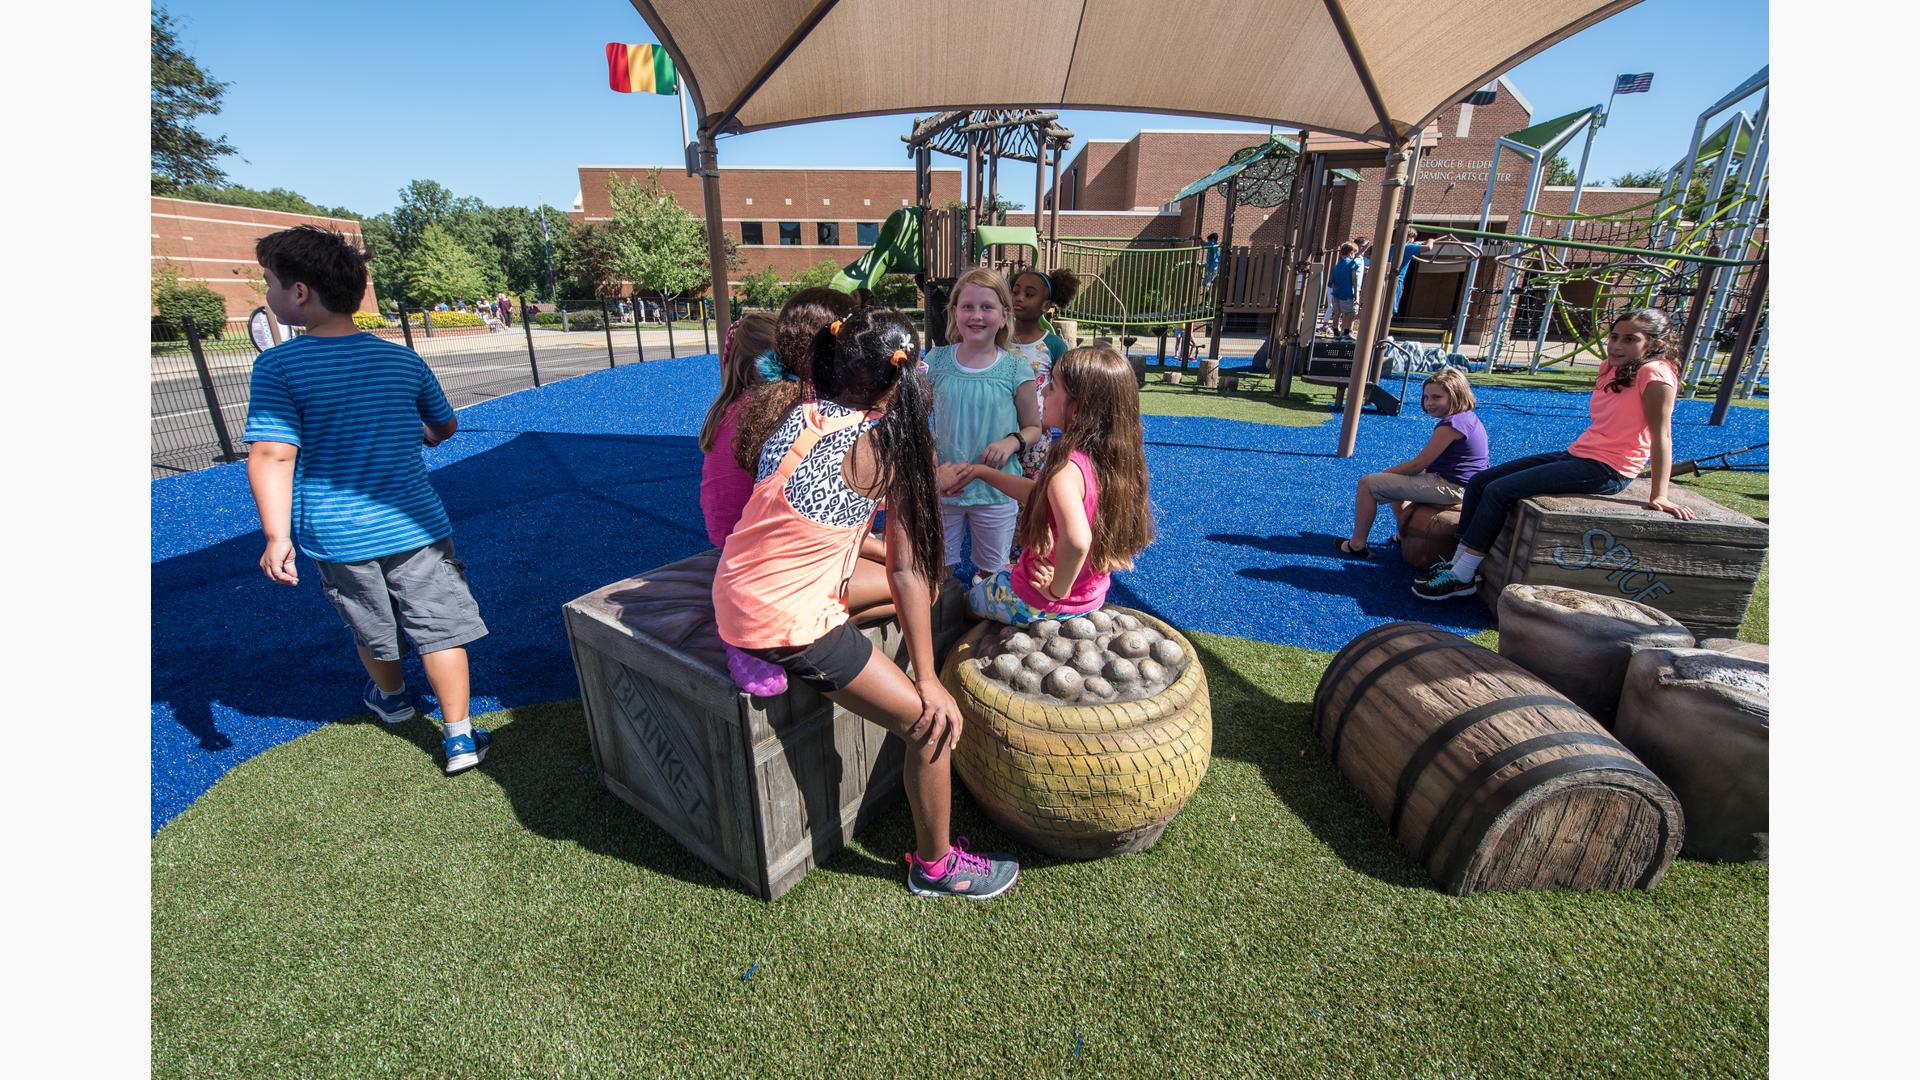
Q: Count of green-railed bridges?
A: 1